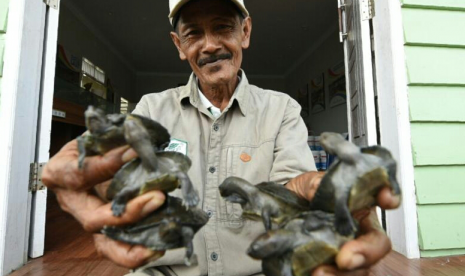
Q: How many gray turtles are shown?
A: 6